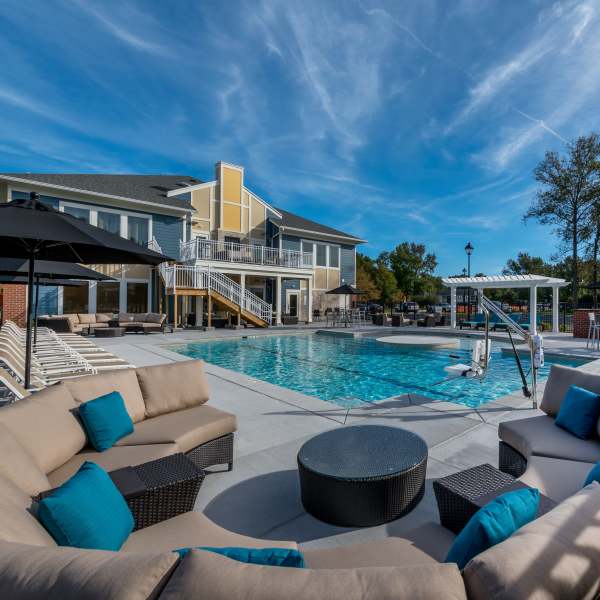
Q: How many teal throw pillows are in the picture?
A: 6